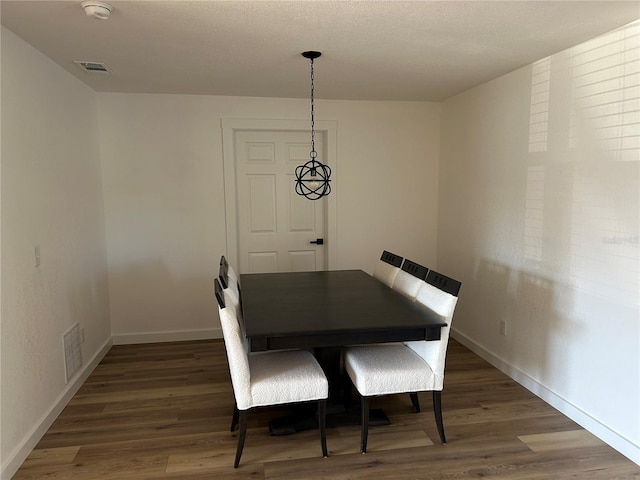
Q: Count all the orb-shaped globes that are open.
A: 1